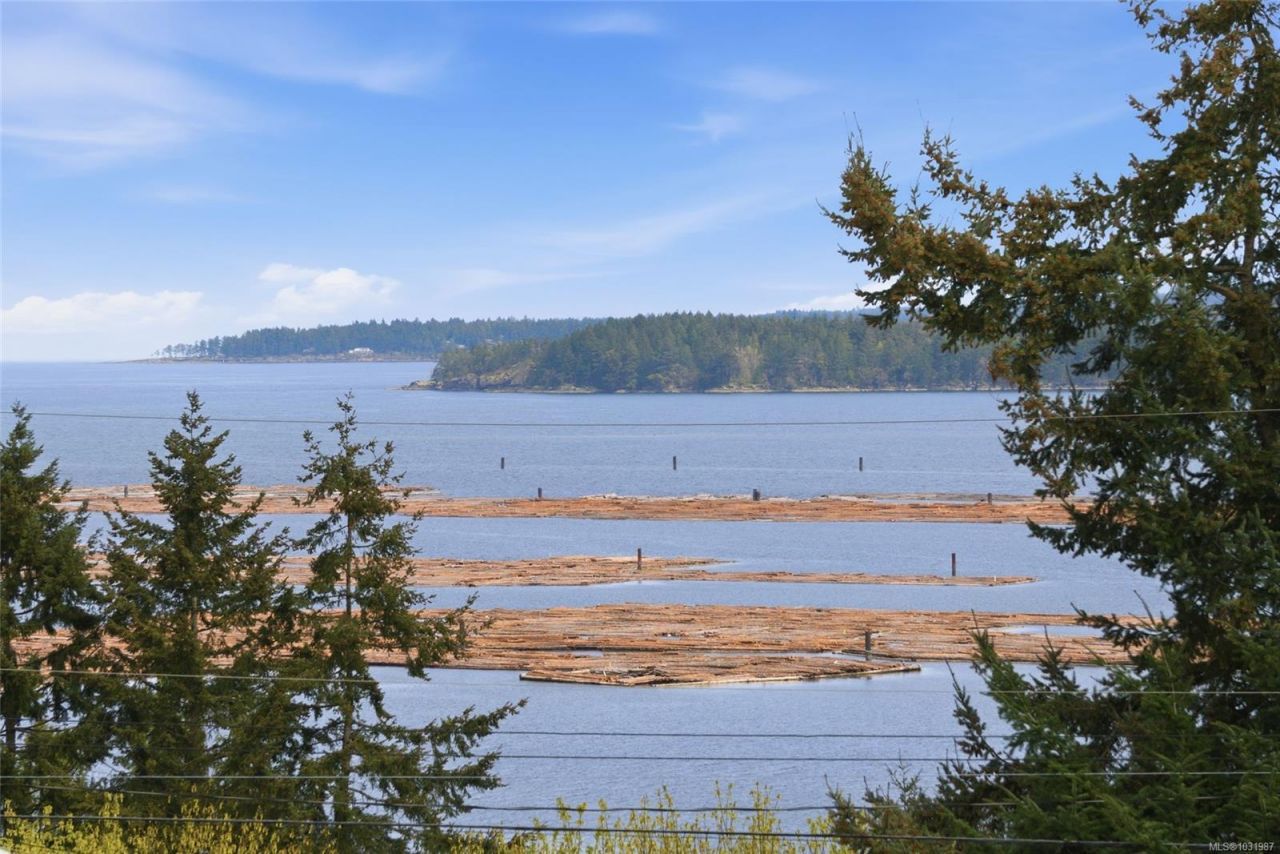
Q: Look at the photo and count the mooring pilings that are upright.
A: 10